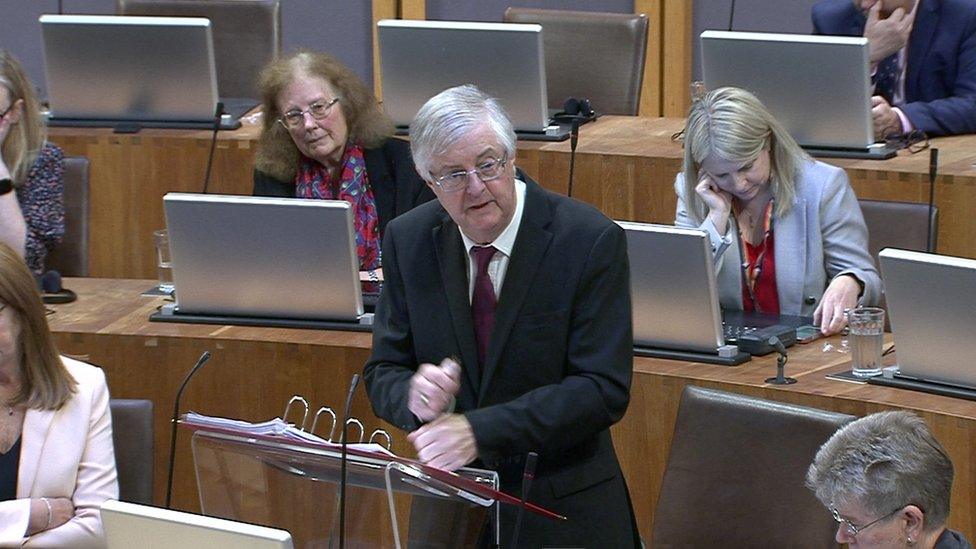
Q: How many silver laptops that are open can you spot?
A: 7